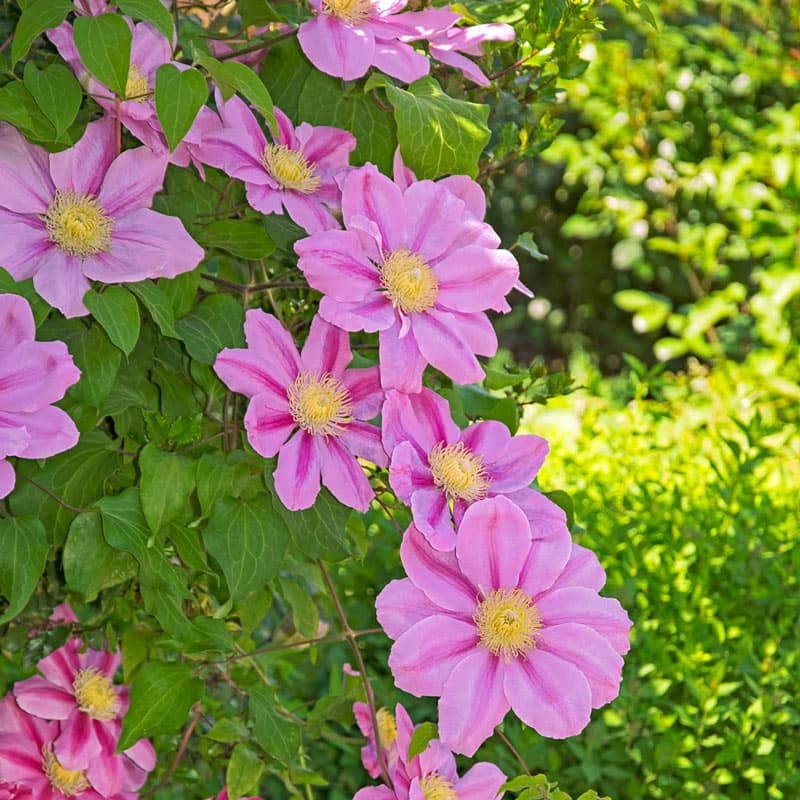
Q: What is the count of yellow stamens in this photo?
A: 12